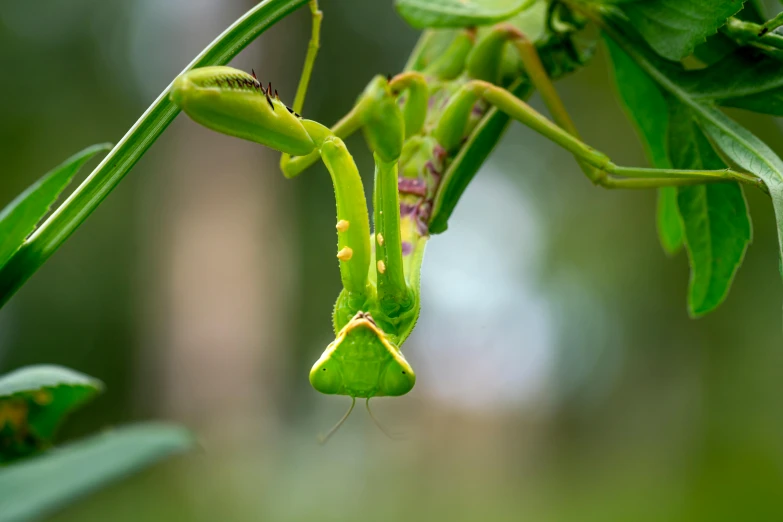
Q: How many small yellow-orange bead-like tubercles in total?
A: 4